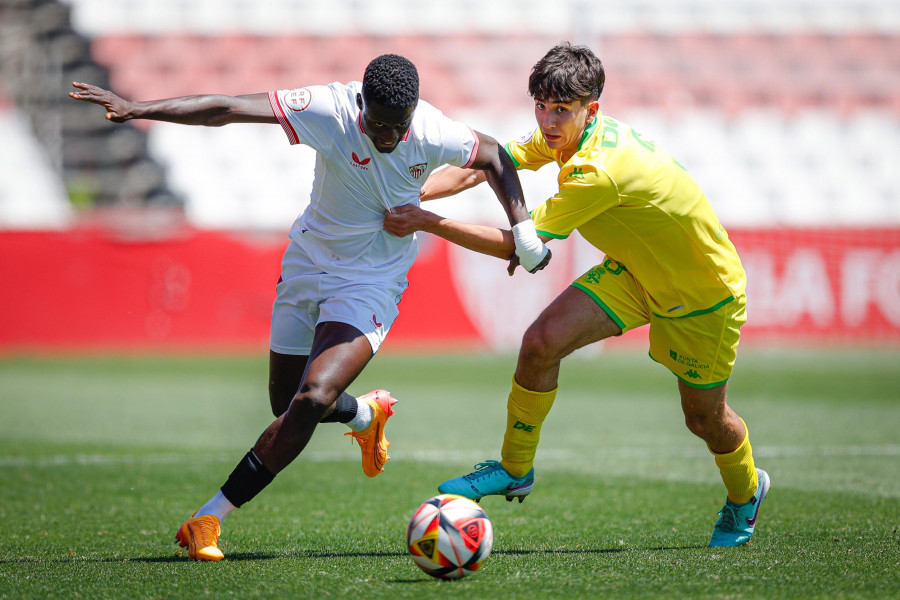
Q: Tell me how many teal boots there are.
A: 2